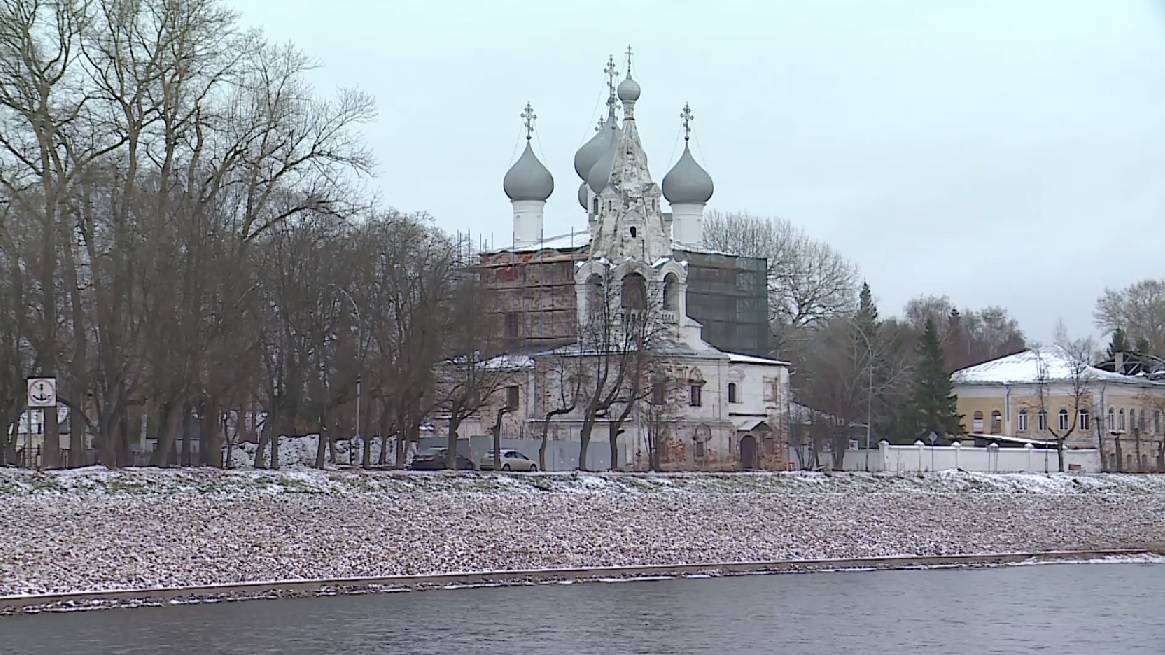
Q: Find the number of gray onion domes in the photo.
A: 6